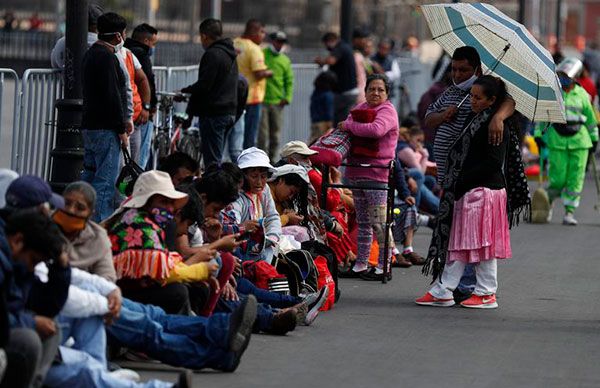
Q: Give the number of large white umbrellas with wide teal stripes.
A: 1